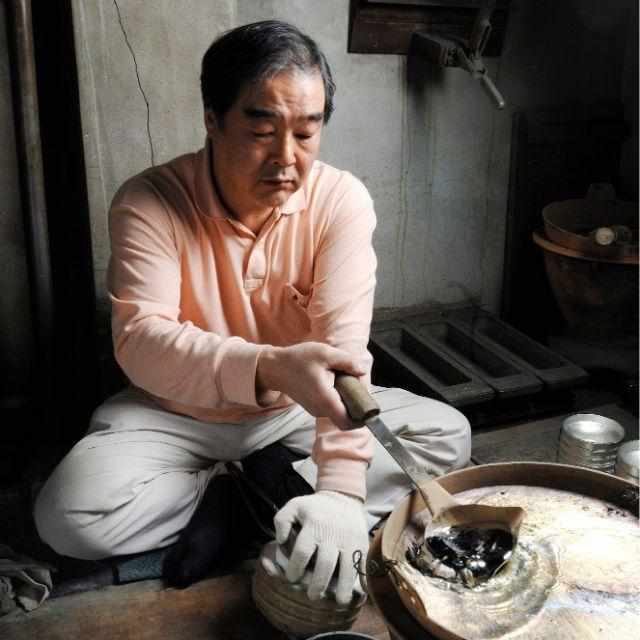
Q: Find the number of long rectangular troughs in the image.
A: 3